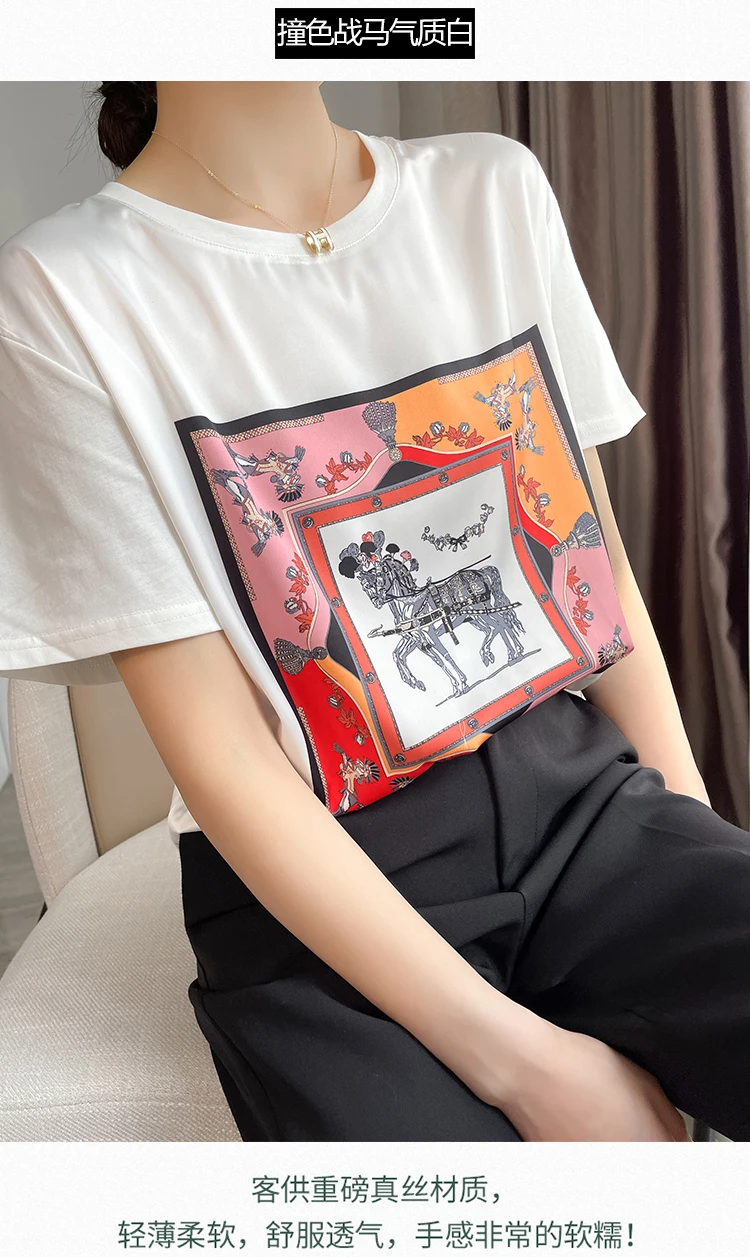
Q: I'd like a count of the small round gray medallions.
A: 12